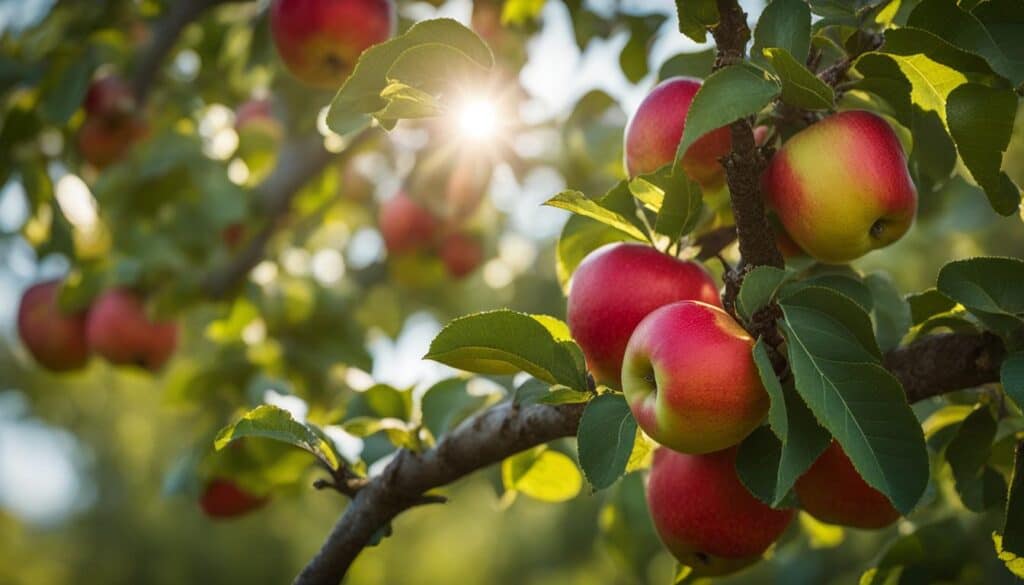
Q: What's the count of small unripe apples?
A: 0